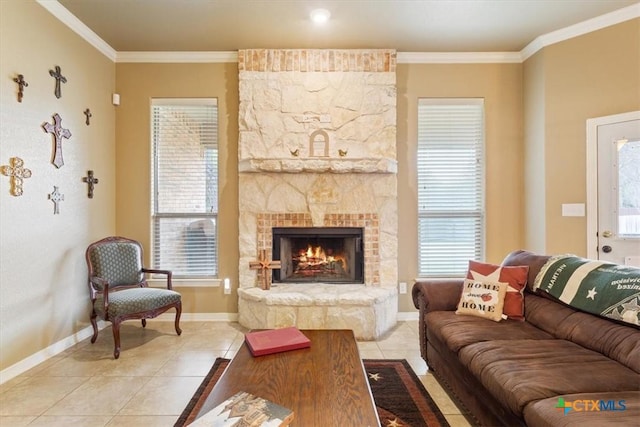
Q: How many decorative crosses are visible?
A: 8